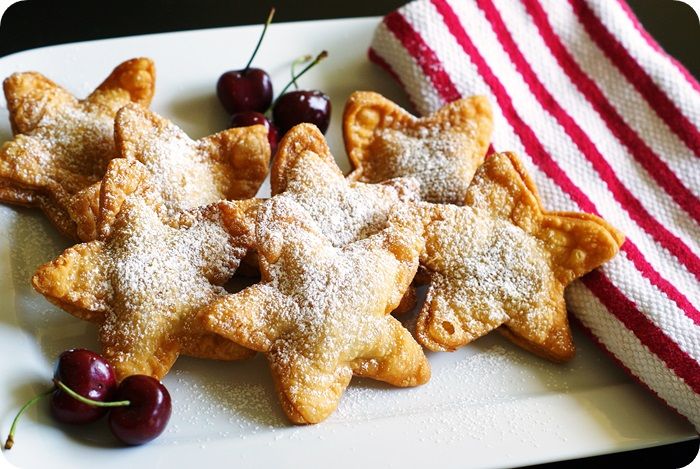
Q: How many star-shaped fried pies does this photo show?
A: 7